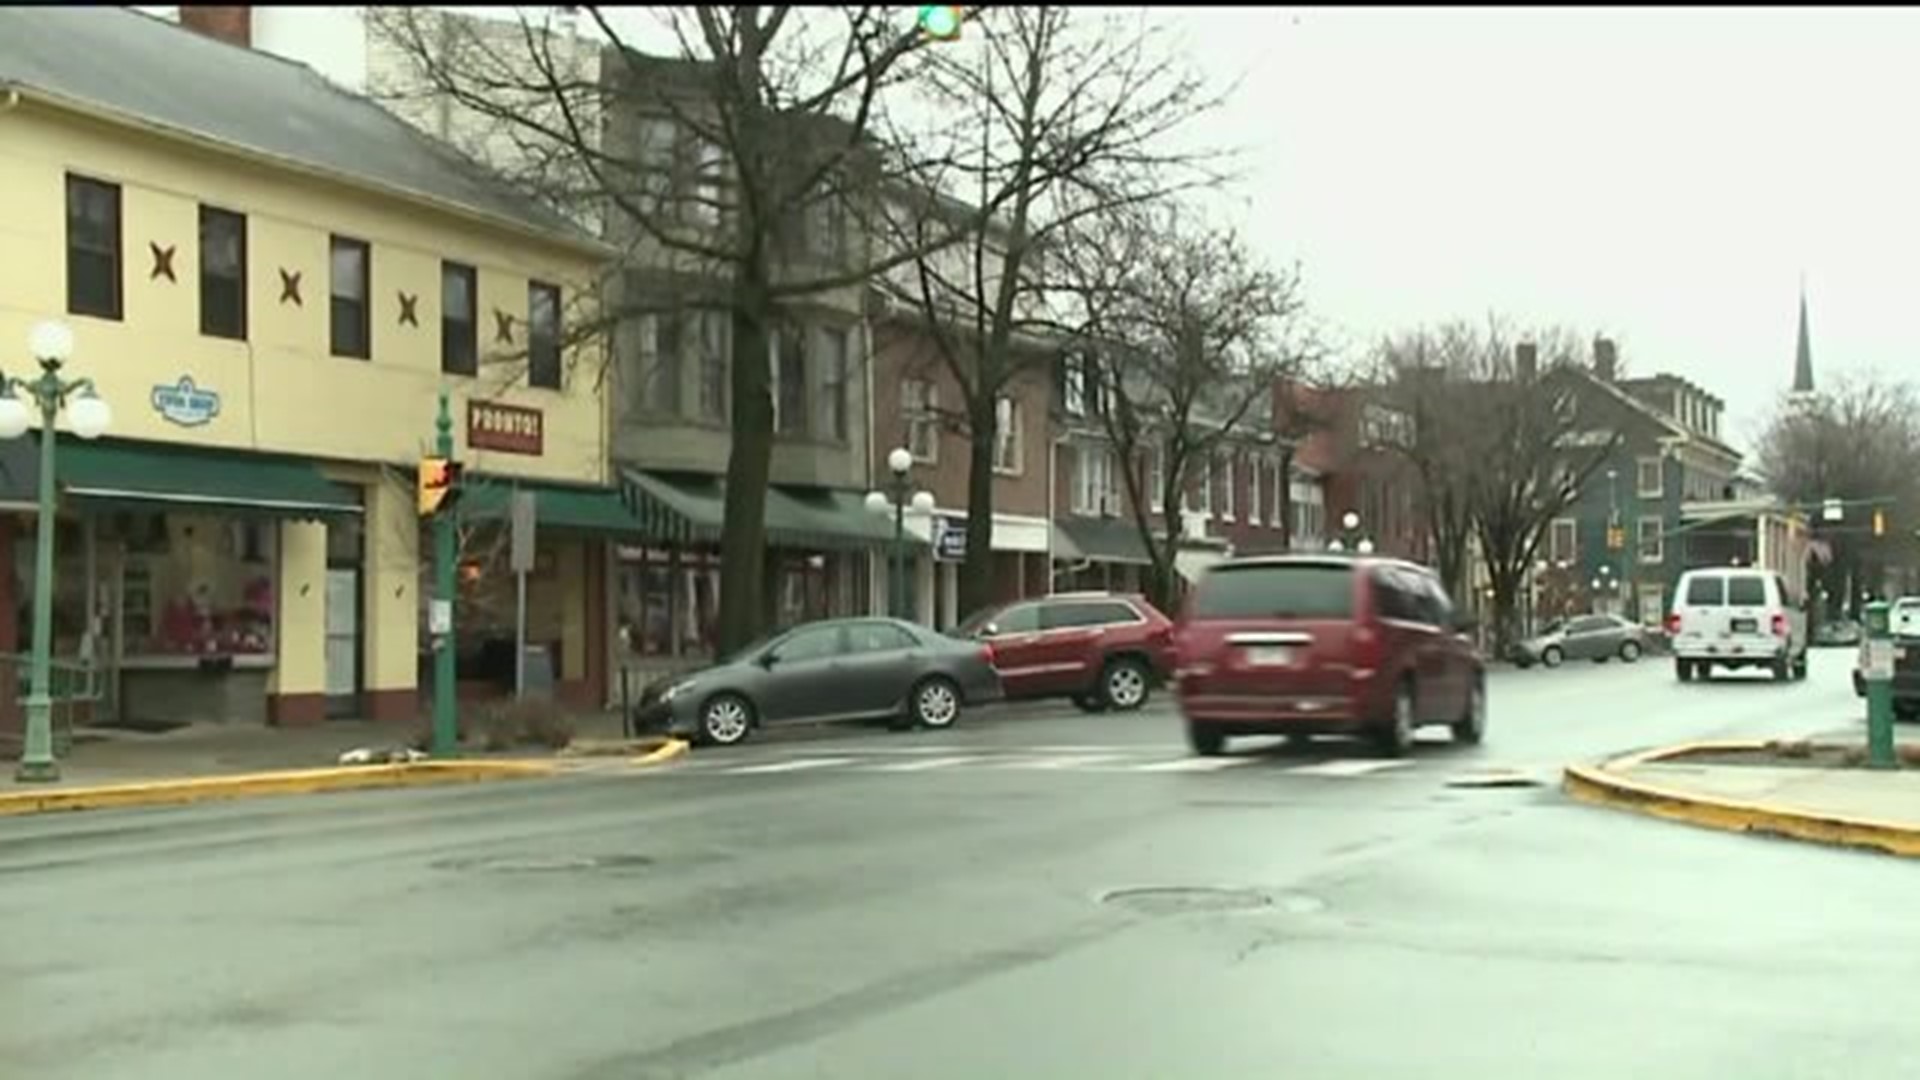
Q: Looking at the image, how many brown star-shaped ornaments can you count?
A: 4